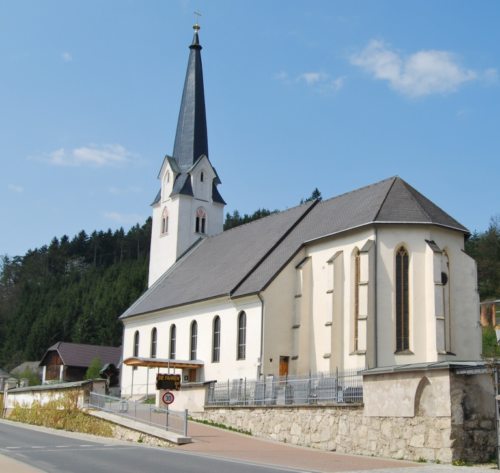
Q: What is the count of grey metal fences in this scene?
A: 2